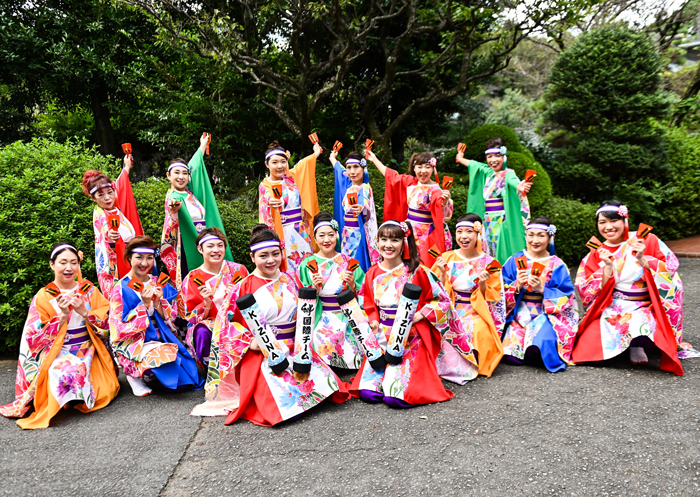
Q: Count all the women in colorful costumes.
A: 15